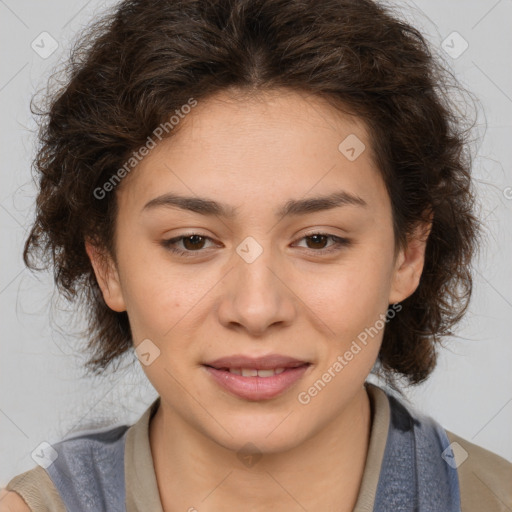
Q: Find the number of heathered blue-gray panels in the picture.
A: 2